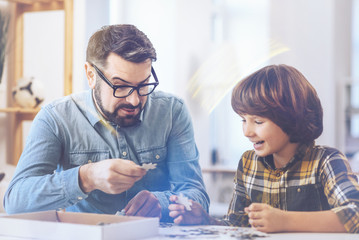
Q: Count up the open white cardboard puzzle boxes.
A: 1